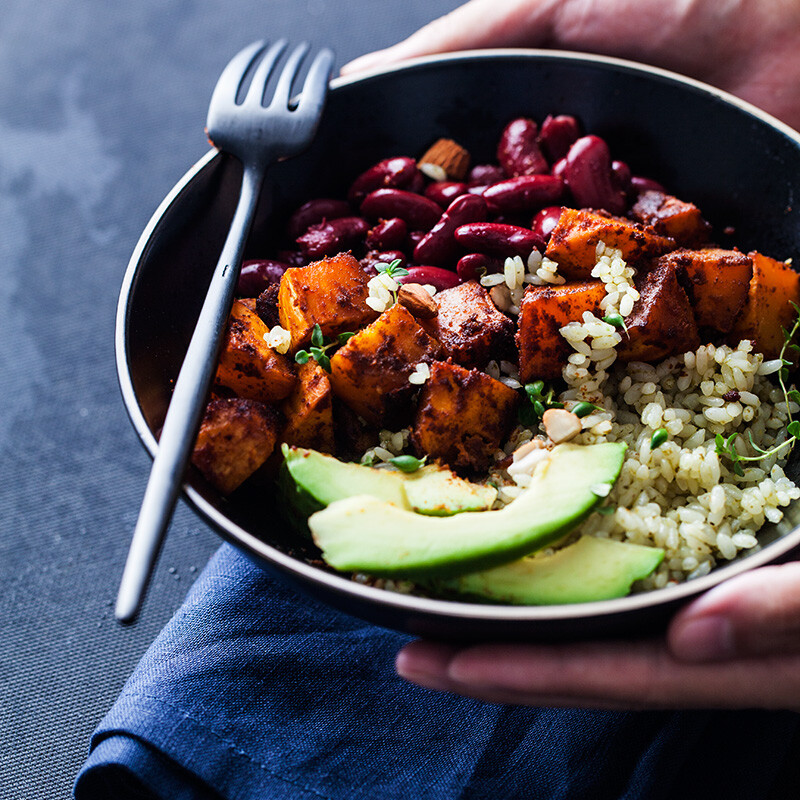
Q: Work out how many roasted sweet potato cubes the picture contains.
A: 13